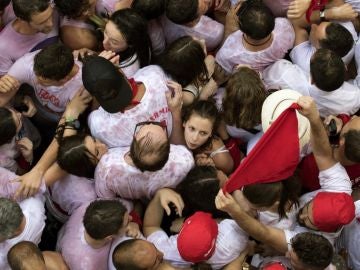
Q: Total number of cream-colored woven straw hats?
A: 1